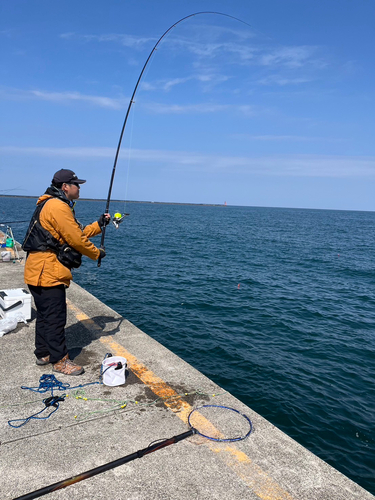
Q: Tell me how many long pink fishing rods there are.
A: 0